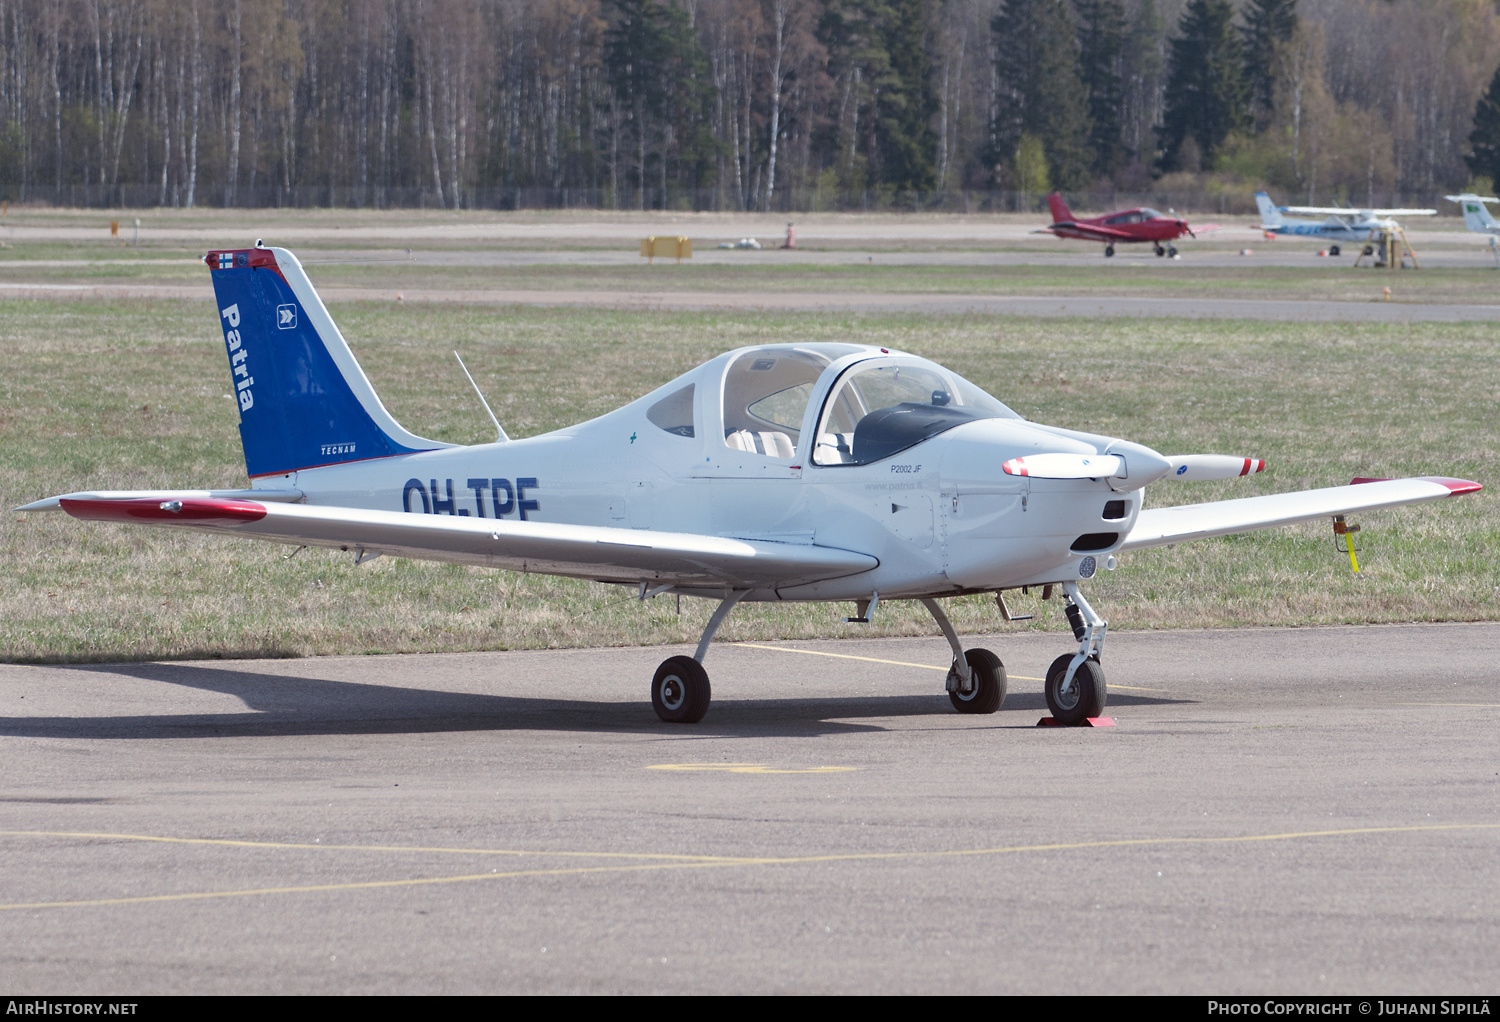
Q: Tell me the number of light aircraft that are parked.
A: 4